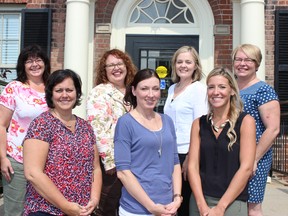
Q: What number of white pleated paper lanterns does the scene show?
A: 0